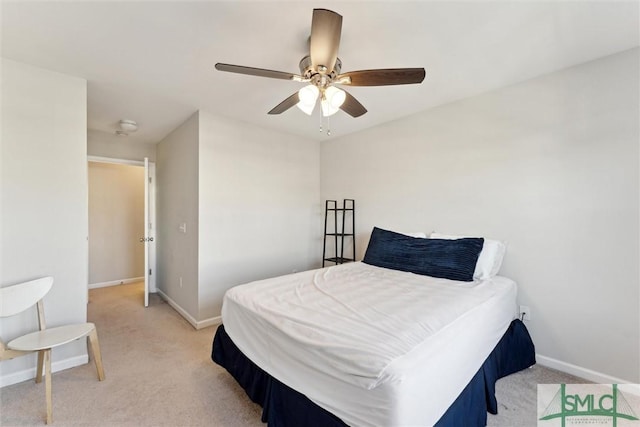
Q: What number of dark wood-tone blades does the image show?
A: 5